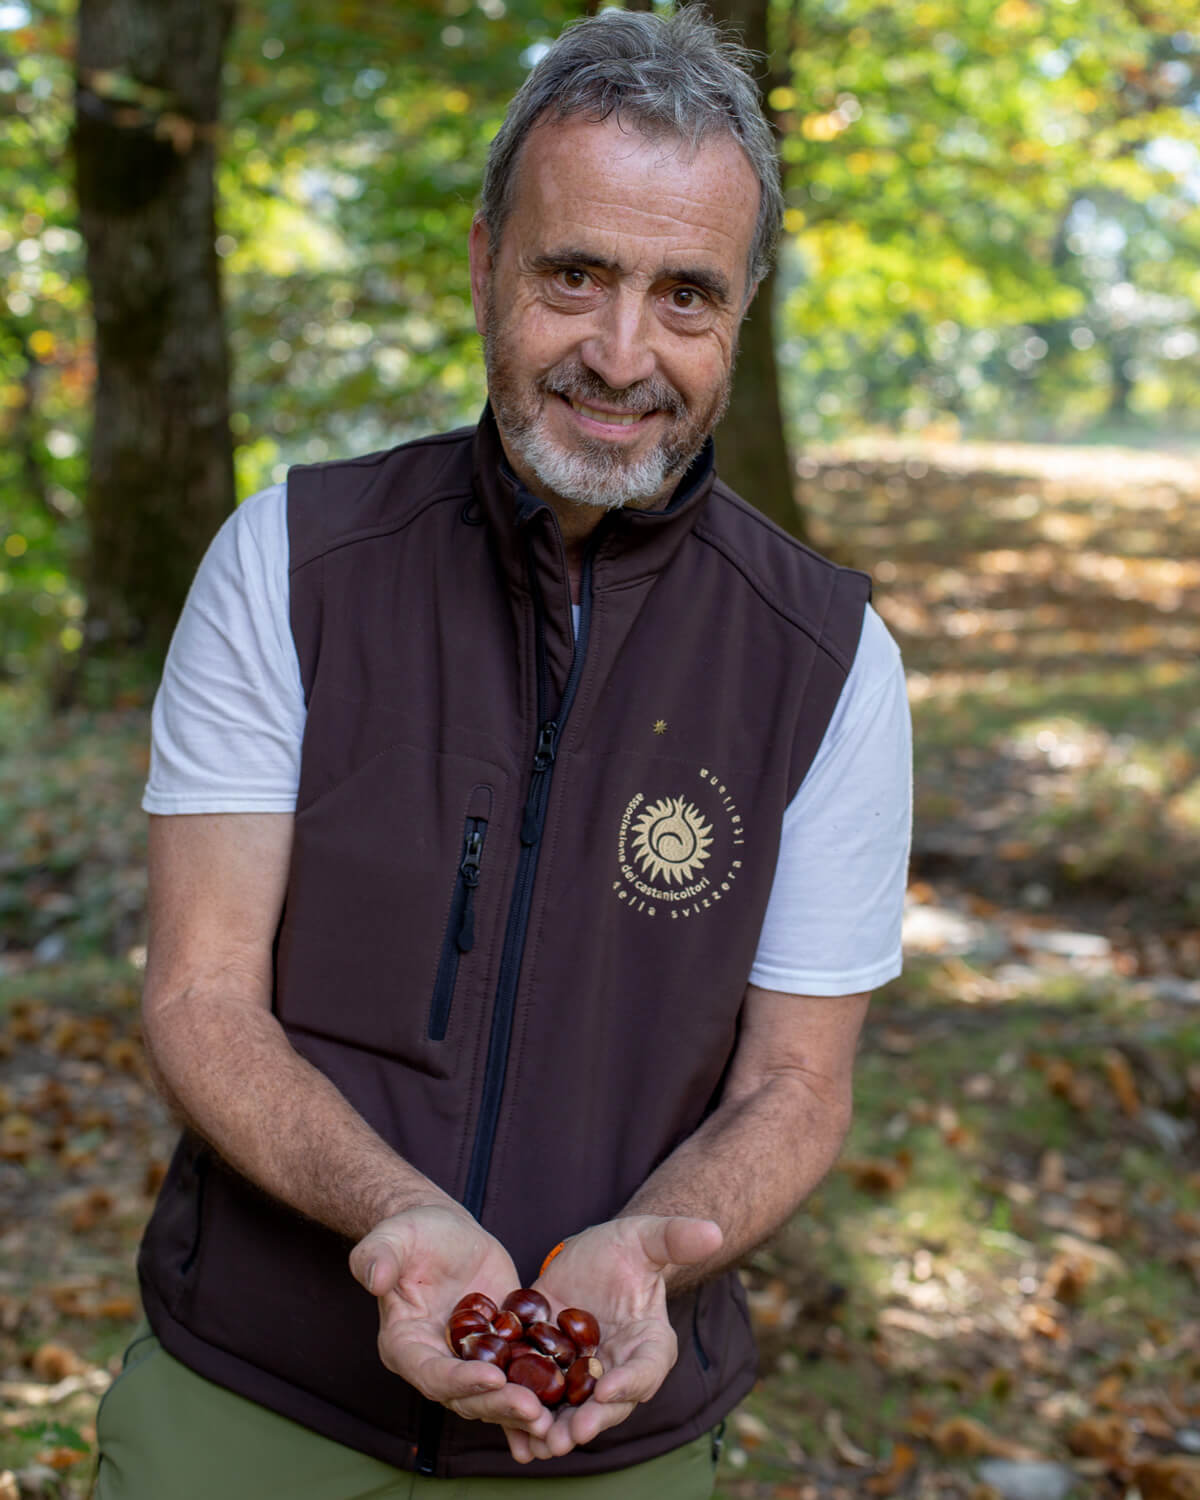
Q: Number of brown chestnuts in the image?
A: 10